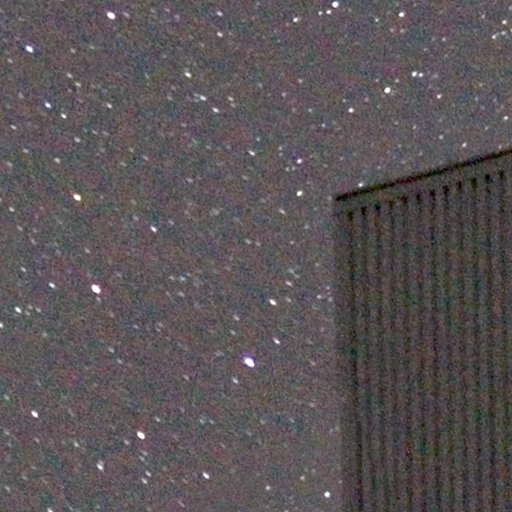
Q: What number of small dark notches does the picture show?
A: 12